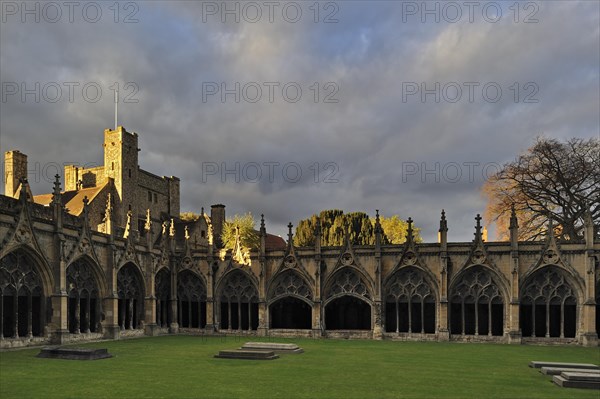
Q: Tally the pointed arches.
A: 11